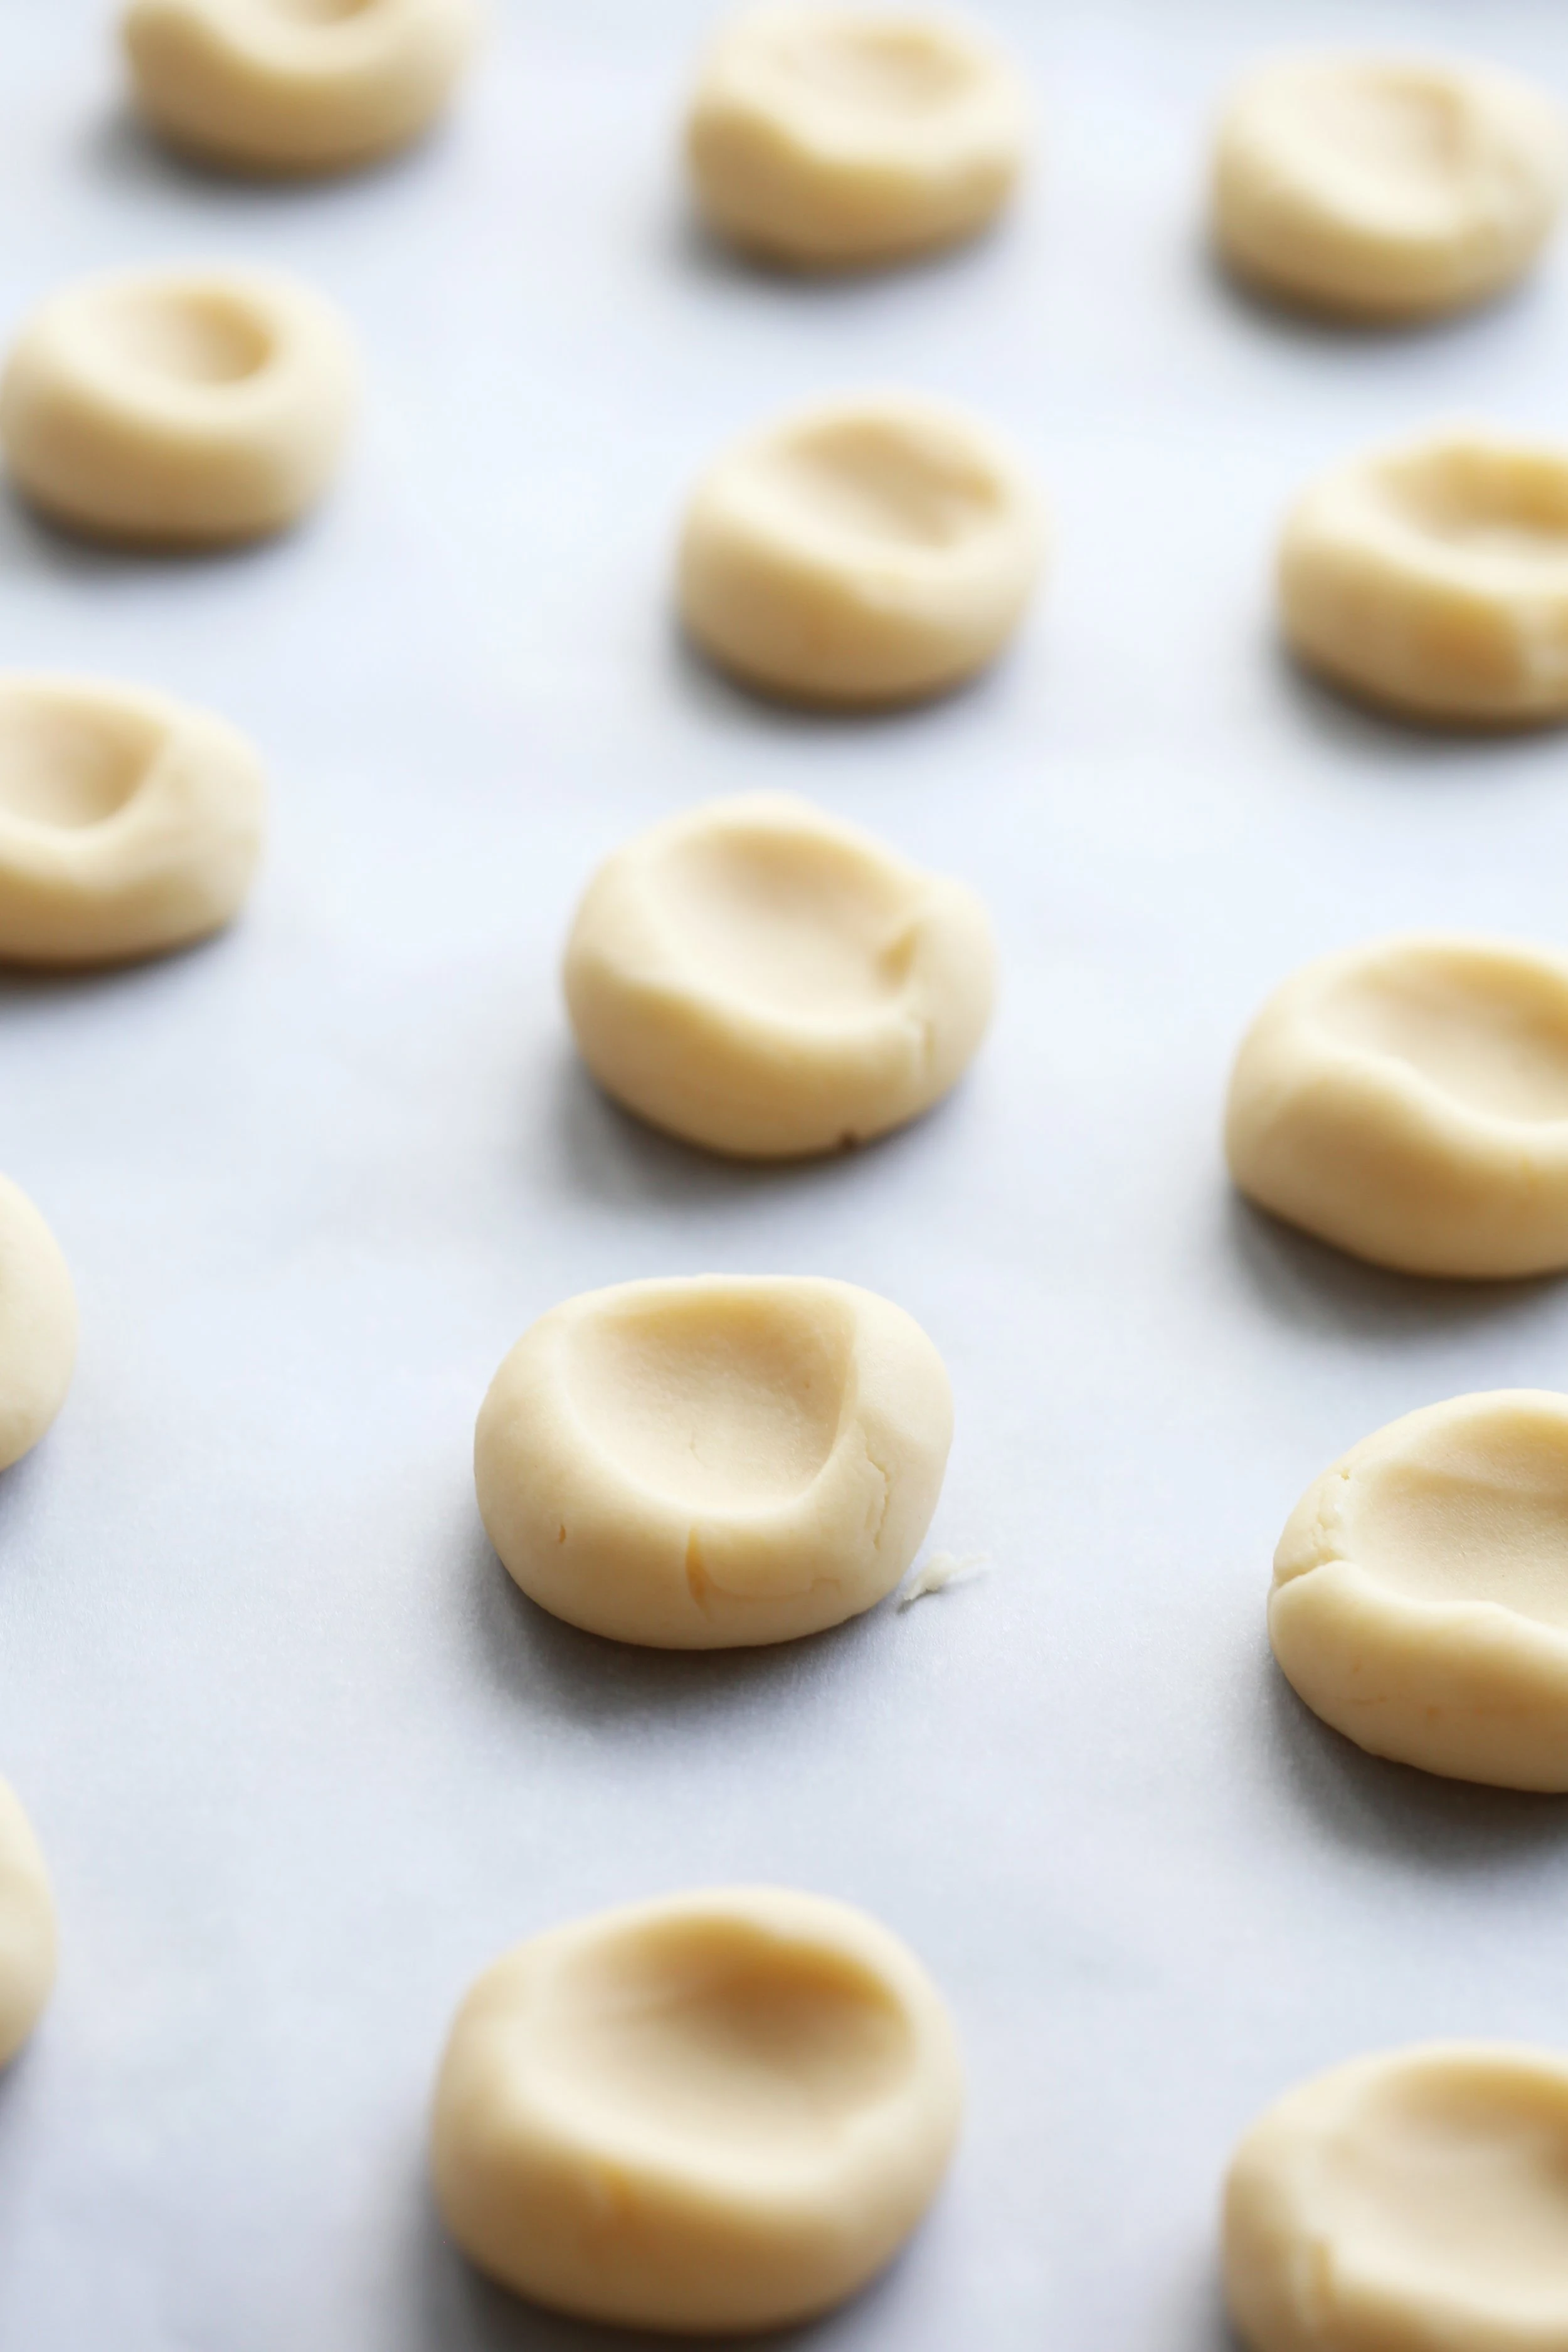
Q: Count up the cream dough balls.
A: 15